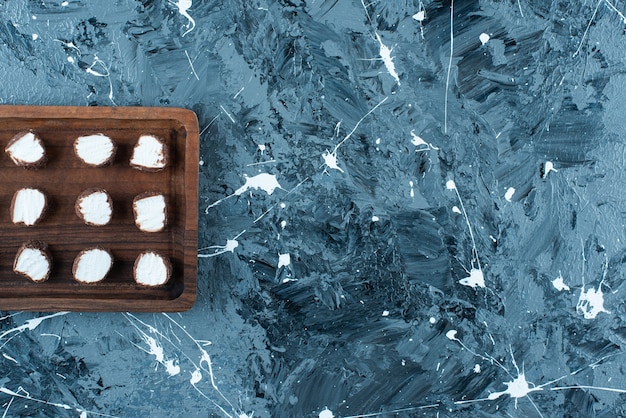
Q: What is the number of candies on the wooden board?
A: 9